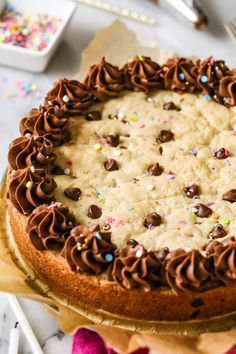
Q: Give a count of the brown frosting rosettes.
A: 14